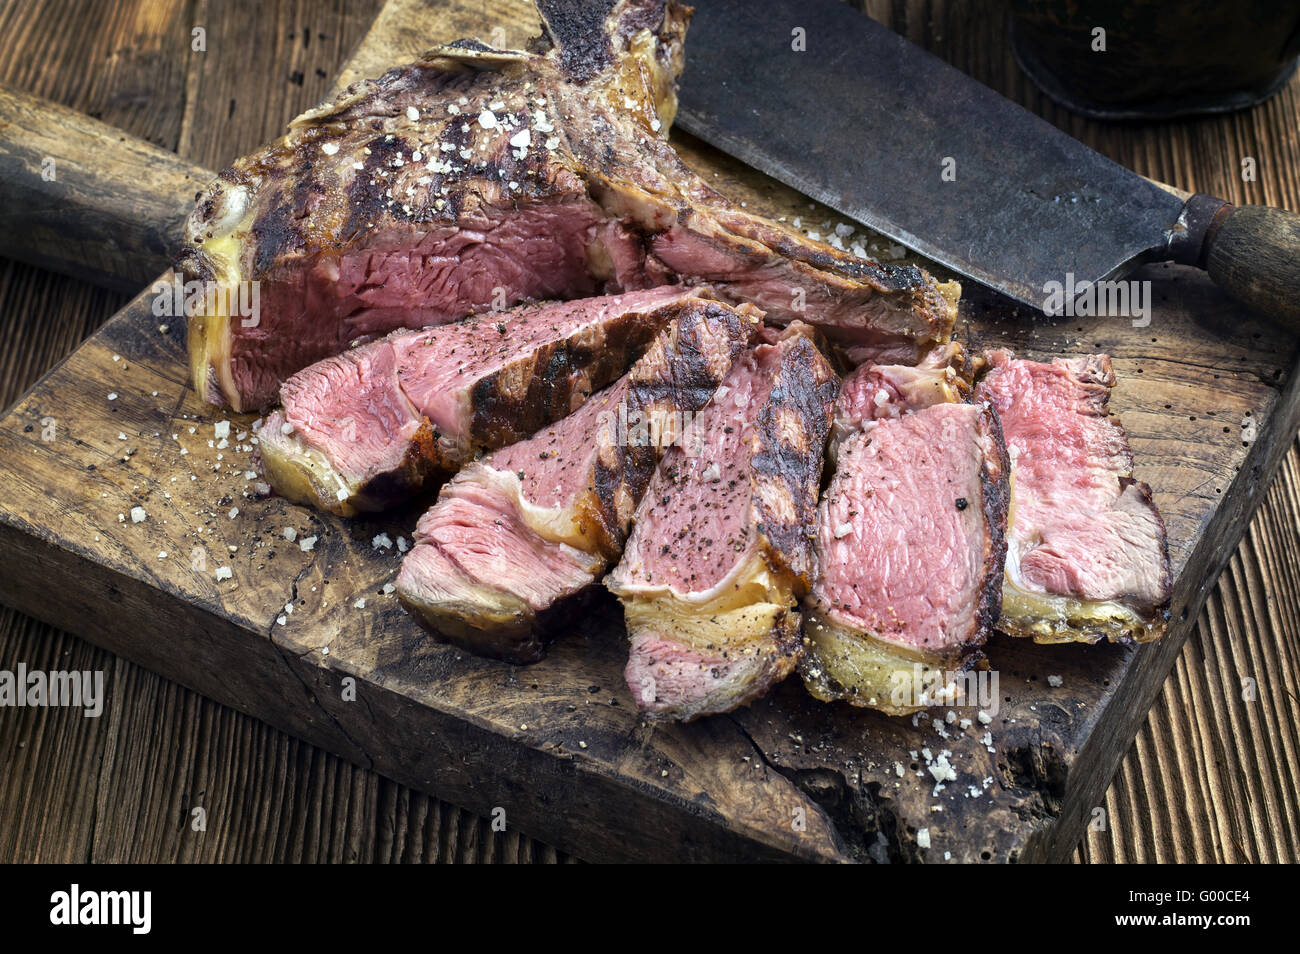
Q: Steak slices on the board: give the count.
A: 5